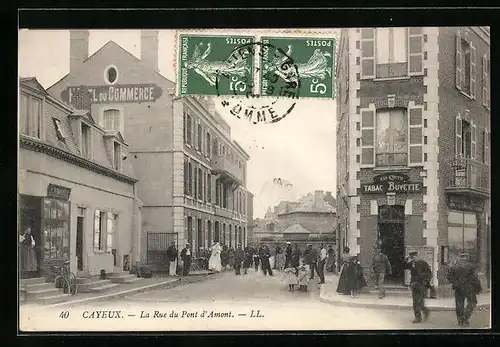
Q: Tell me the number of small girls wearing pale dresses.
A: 2